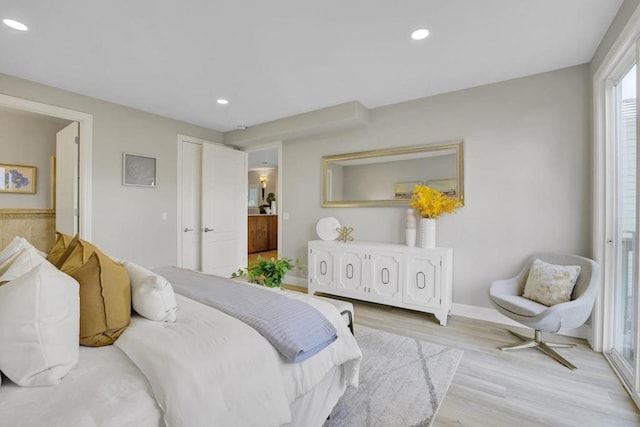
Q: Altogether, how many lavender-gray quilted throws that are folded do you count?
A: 1